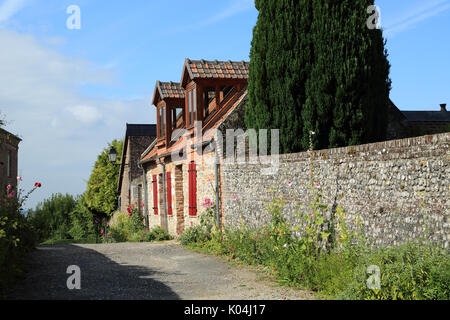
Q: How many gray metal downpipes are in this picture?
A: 3